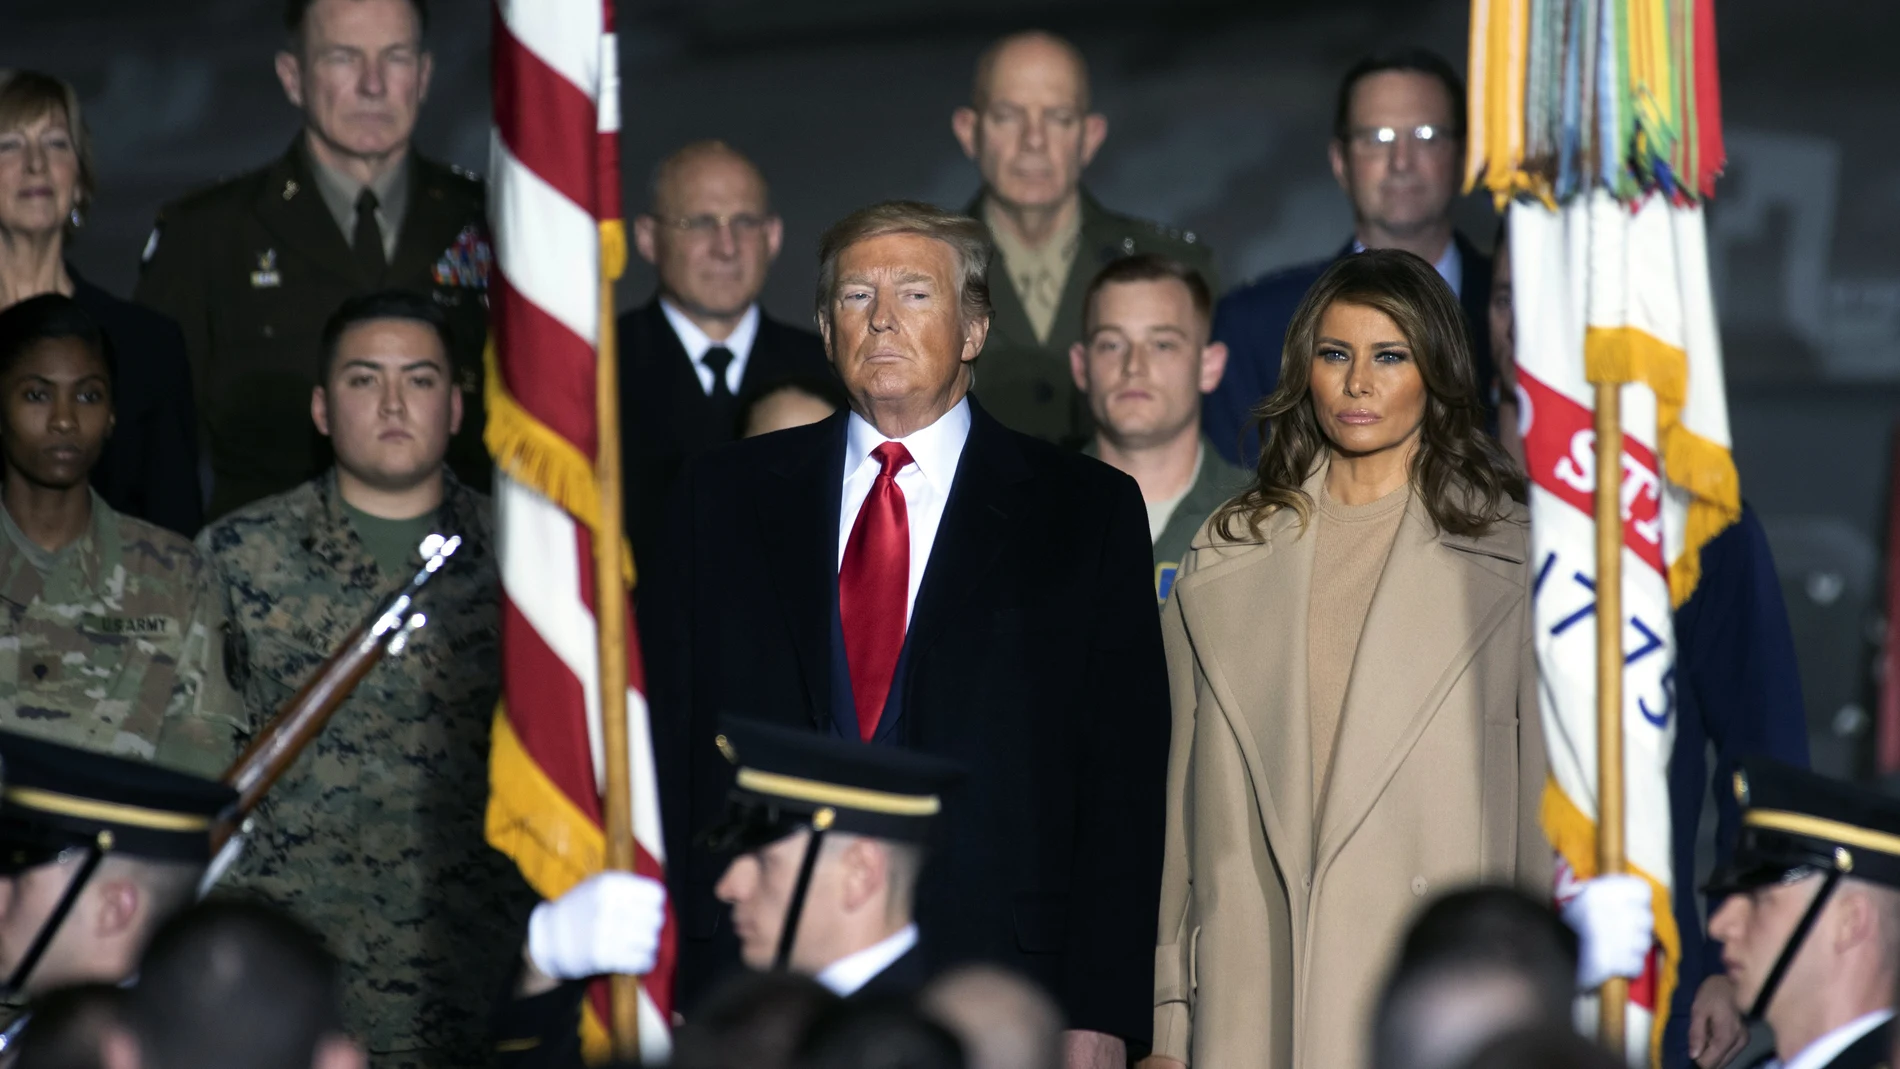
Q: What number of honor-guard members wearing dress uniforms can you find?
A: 3